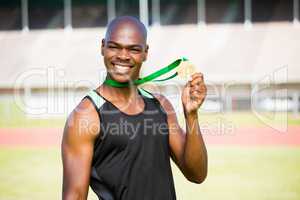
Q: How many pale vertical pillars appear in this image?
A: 8